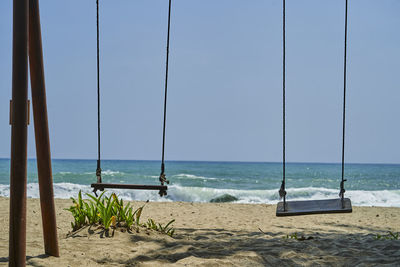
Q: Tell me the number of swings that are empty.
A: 2